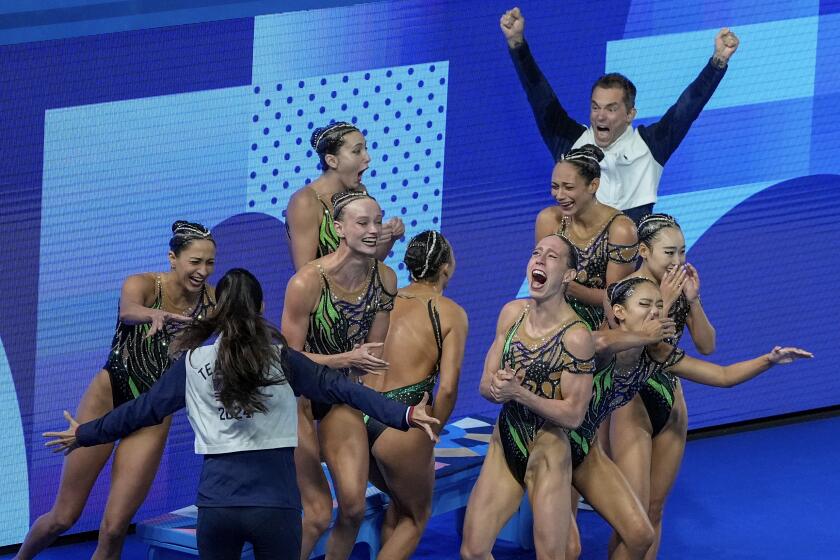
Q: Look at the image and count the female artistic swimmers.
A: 8